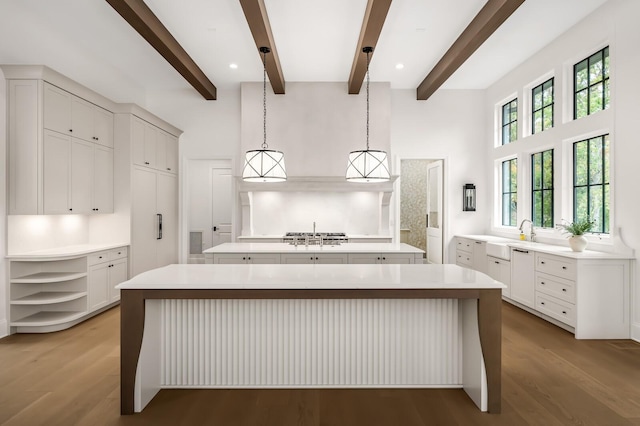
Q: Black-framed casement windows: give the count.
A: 6